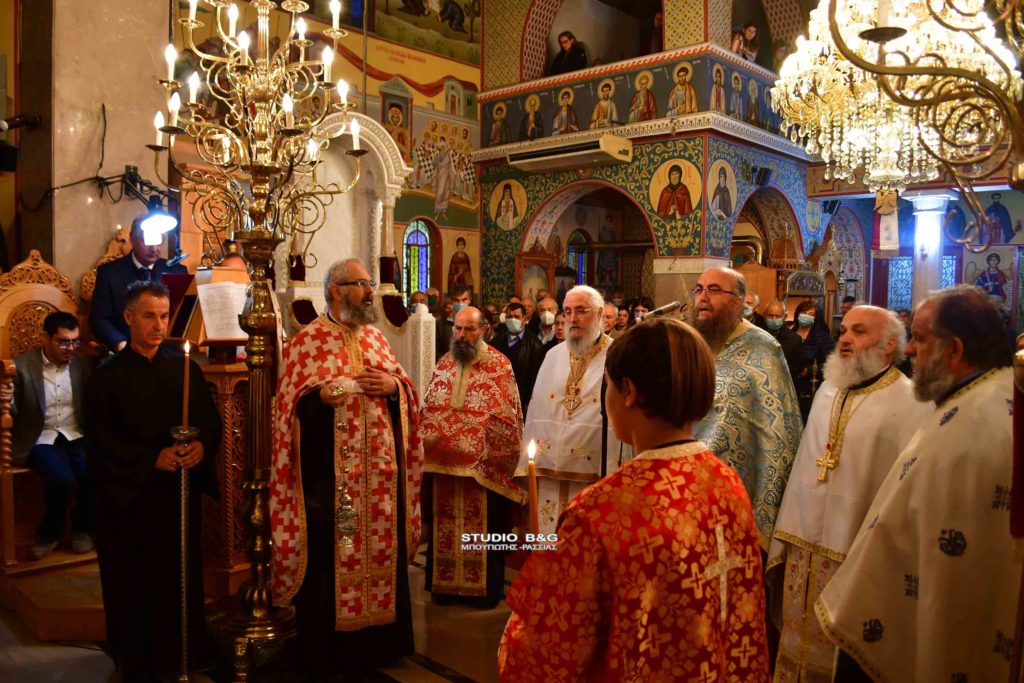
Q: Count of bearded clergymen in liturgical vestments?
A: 6